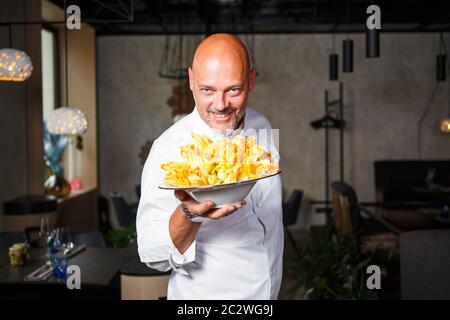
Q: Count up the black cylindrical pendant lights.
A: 4